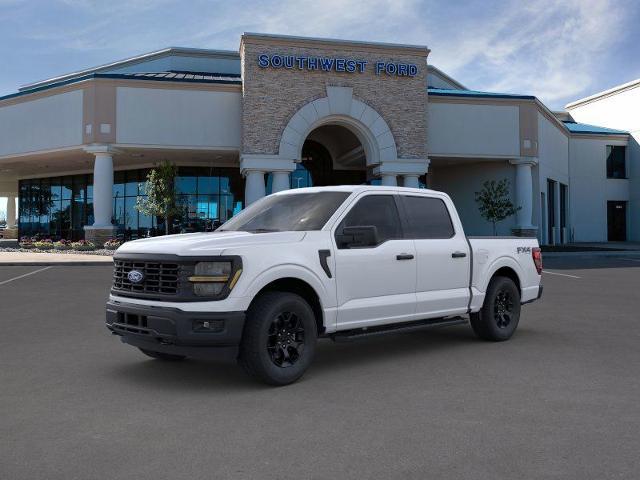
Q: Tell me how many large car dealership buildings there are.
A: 1